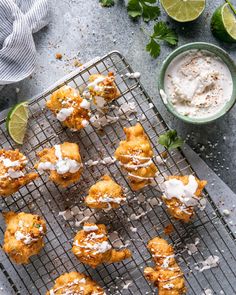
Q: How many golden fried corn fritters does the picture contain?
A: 11